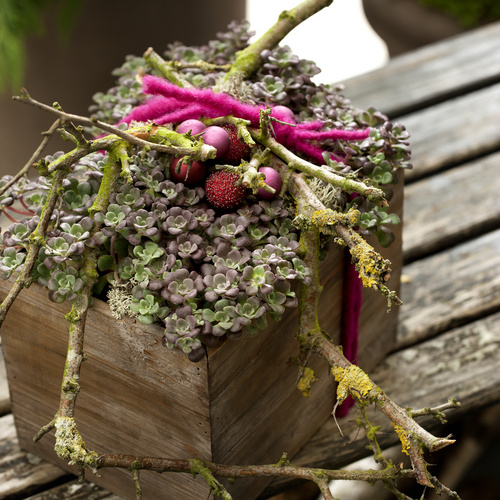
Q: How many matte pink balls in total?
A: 4